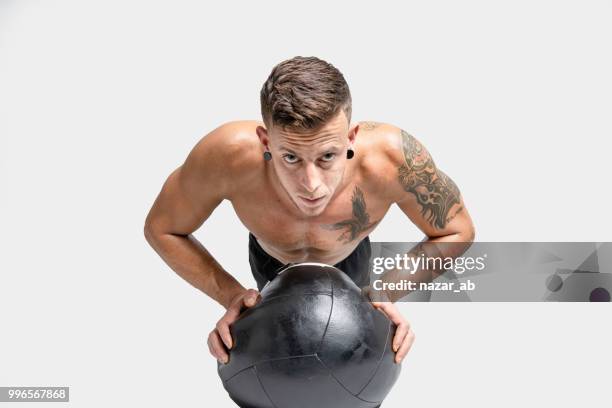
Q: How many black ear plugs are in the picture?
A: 2